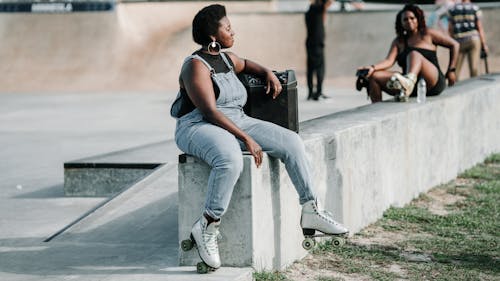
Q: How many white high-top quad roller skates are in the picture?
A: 3